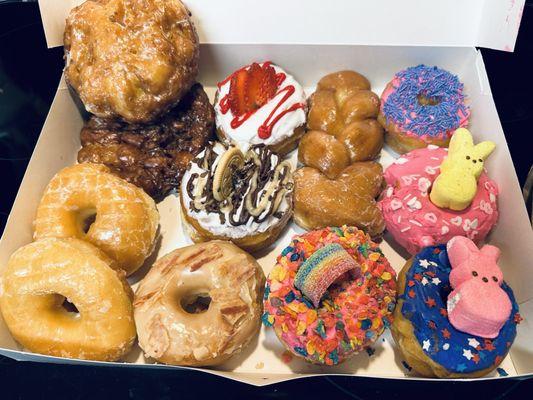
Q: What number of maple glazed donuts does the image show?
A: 1